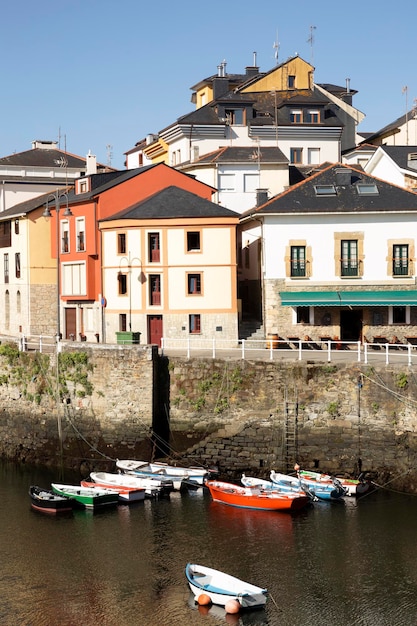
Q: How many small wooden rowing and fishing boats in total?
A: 11